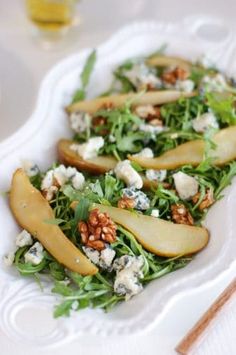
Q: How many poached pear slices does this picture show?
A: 6